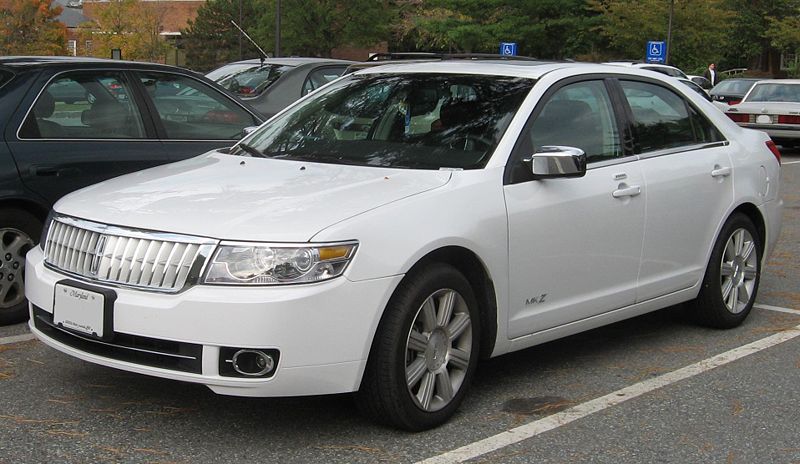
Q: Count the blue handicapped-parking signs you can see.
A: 2